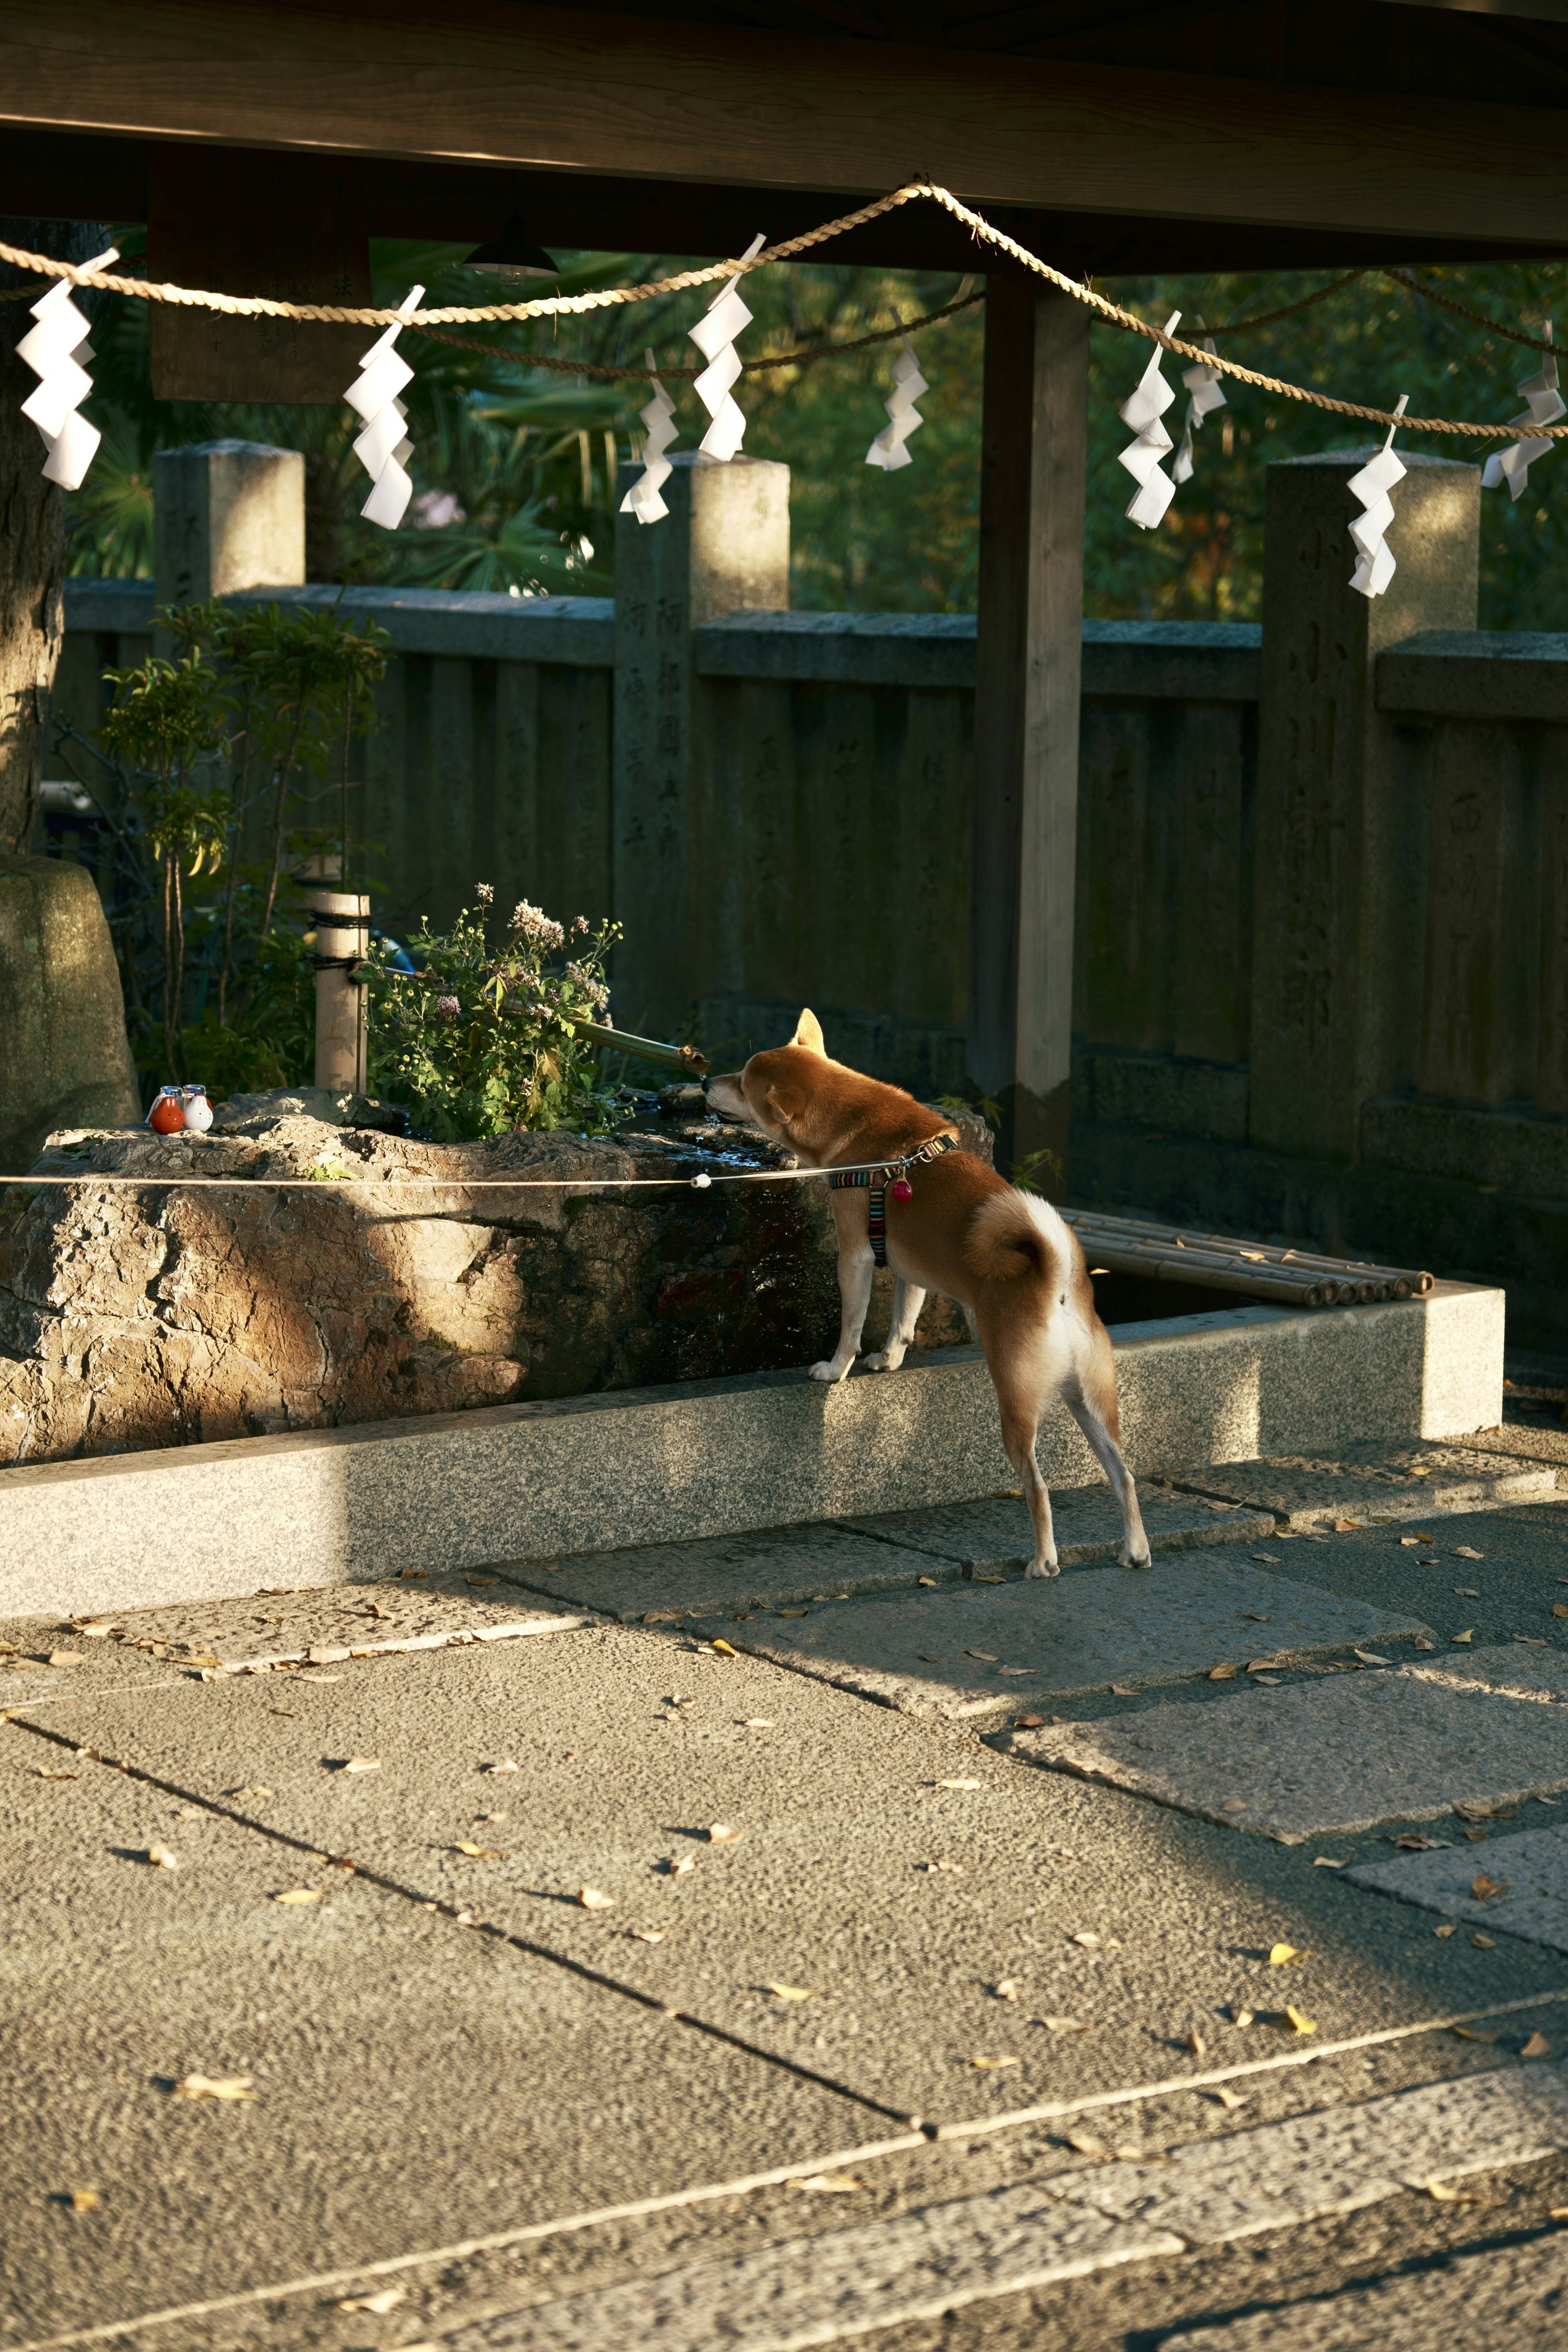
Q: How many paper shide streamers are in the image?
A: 9